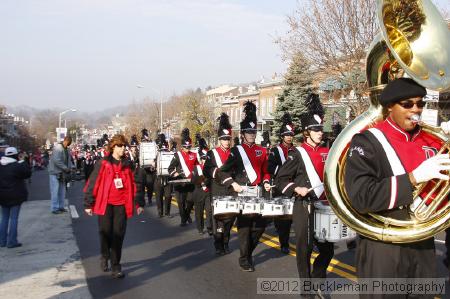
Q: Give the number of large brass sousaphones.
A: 1